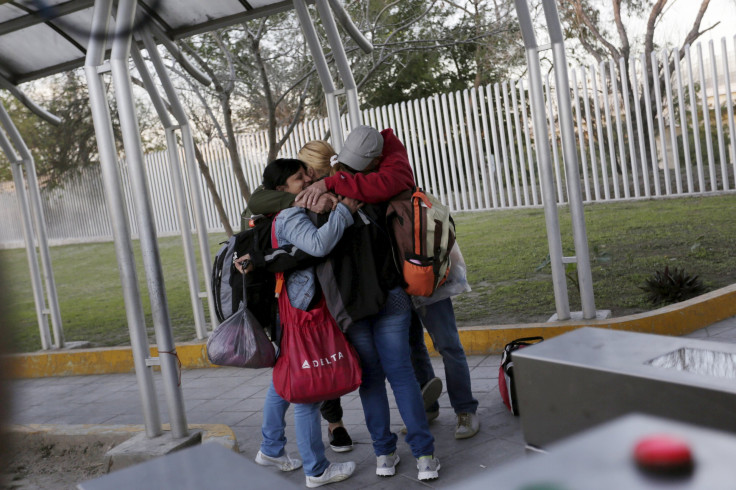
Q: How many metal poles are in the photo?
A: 10